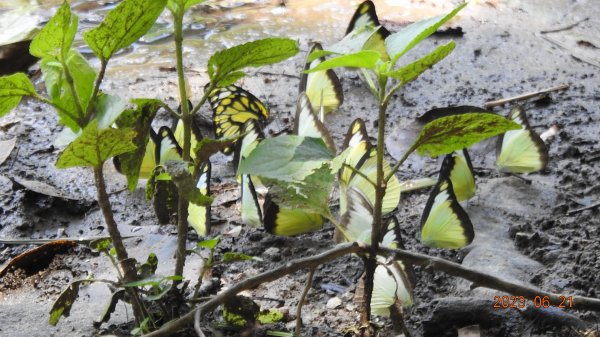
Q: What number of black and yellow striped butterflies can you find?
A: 1